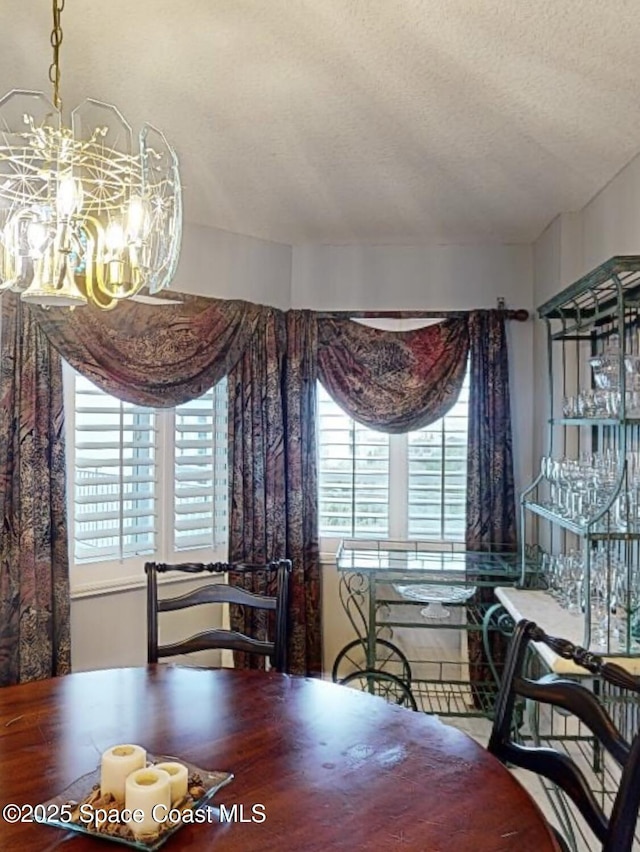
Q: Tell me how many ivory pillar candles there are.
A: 3